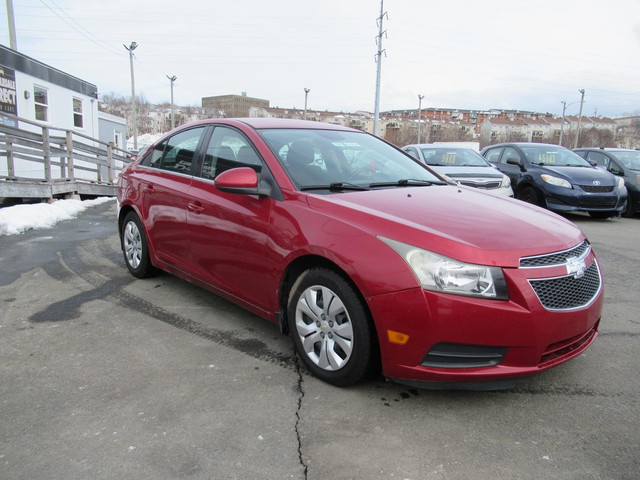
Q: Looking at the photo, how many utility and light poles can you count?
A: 8